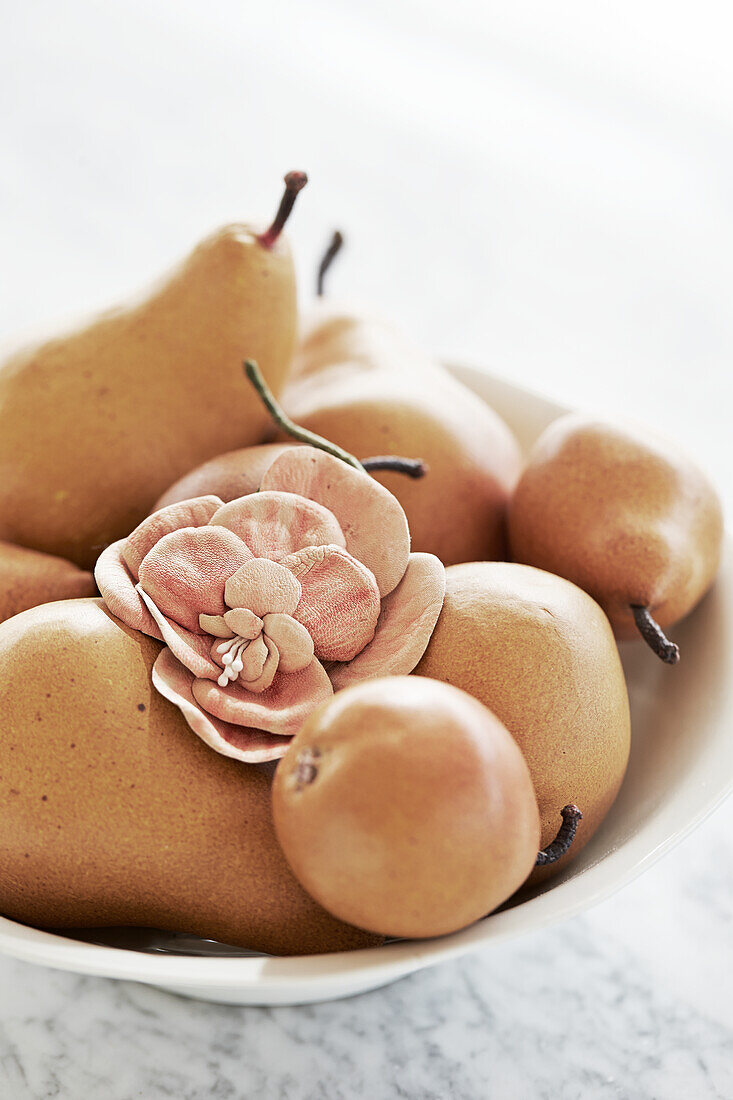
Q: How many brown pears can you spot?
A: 9